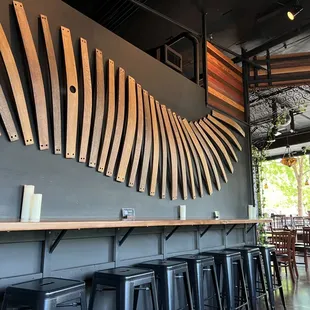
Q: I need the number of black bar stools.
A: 7